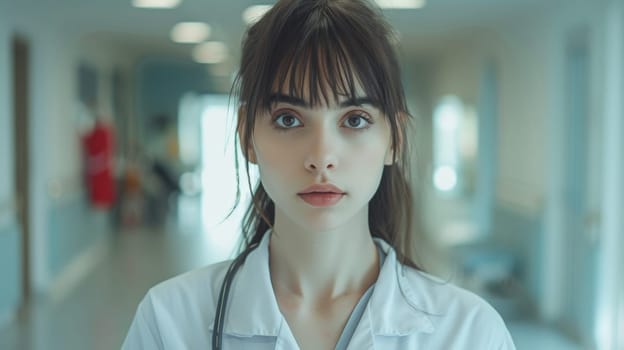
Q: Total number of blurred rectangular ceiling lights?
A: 5